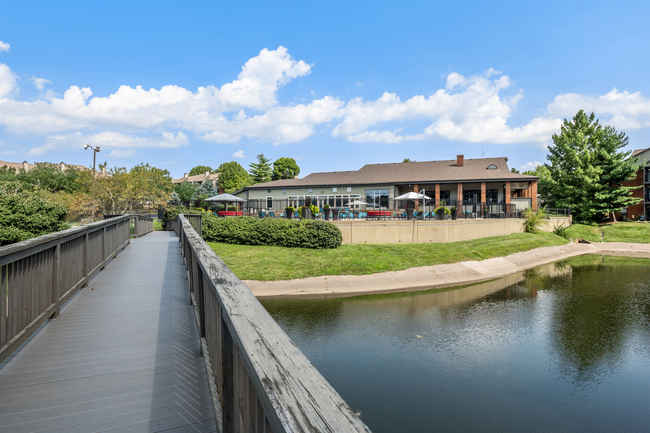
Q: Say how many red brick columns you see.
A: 6